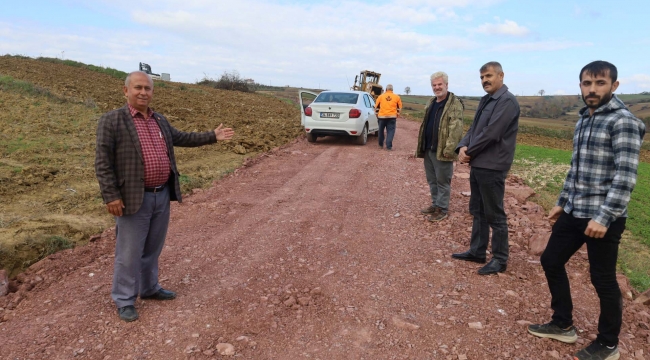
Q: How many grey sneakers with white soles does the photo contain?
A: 2